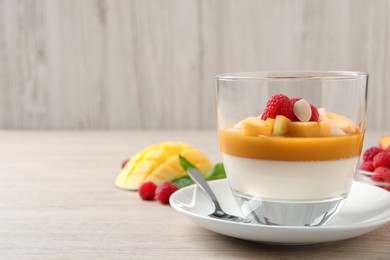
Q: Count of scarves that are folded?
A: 0